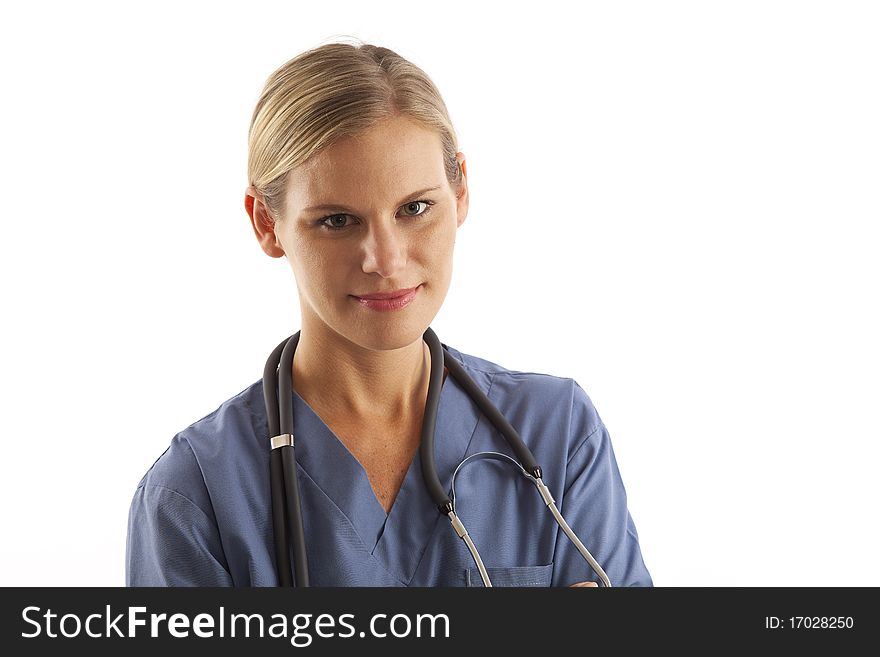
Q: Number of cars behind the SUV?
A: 0